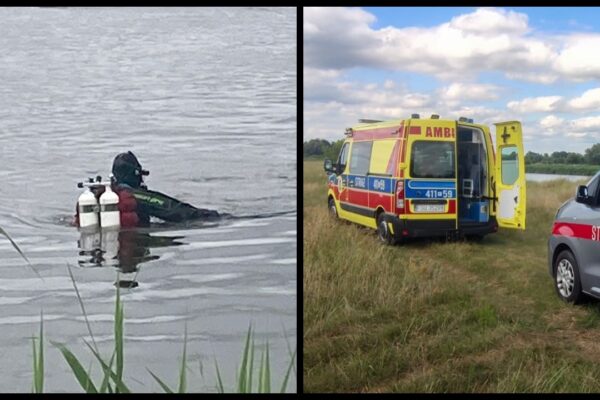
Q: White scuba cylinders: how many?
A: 2